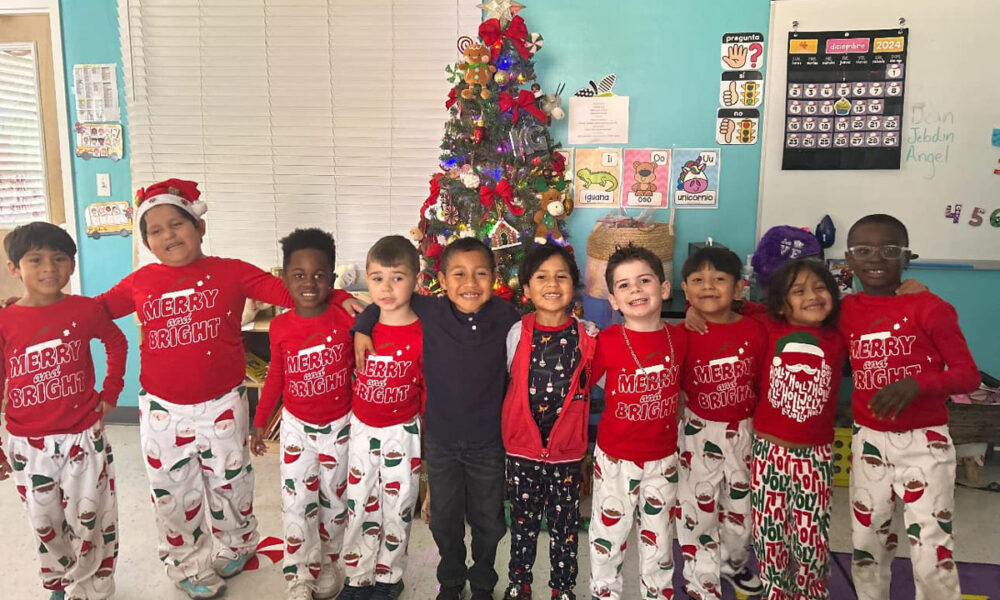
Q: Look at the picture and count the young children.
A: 10